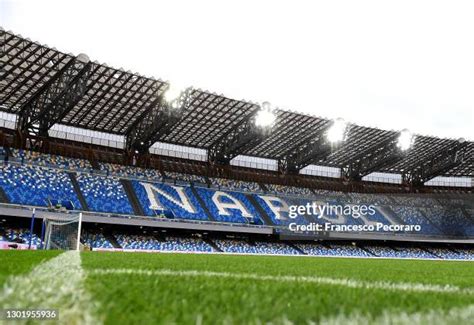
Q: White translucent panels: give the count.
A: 7